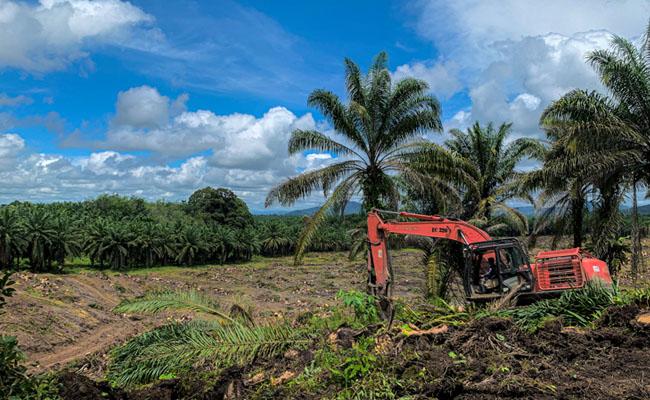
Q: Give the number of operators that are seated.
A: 1